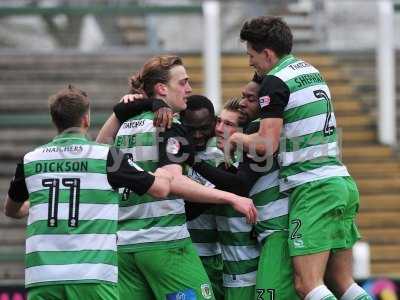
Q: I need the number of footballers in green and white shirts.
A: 6